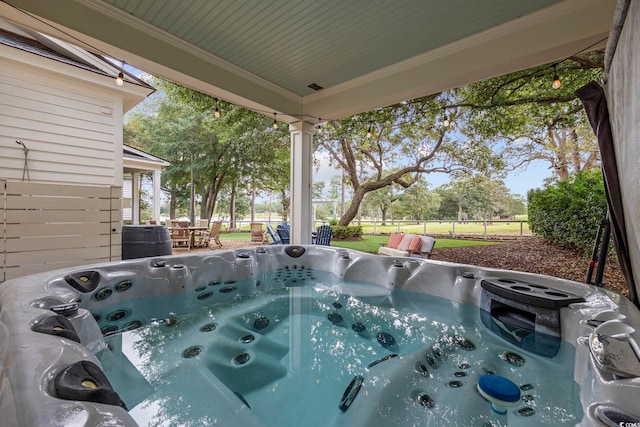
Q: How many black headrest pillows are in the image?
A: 4